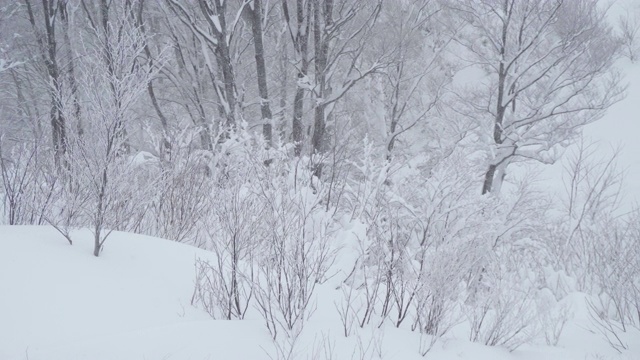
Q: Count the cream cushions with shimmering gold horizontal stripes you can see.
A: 0